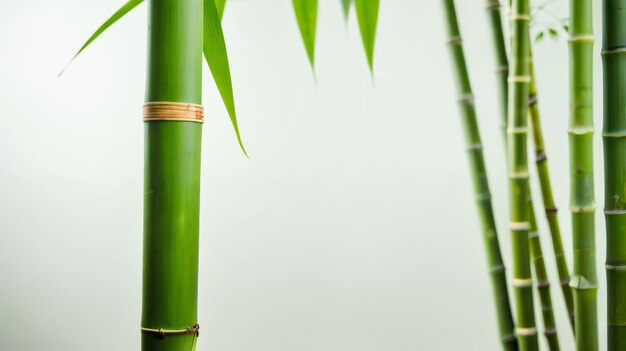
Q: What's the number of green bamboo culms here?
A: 7